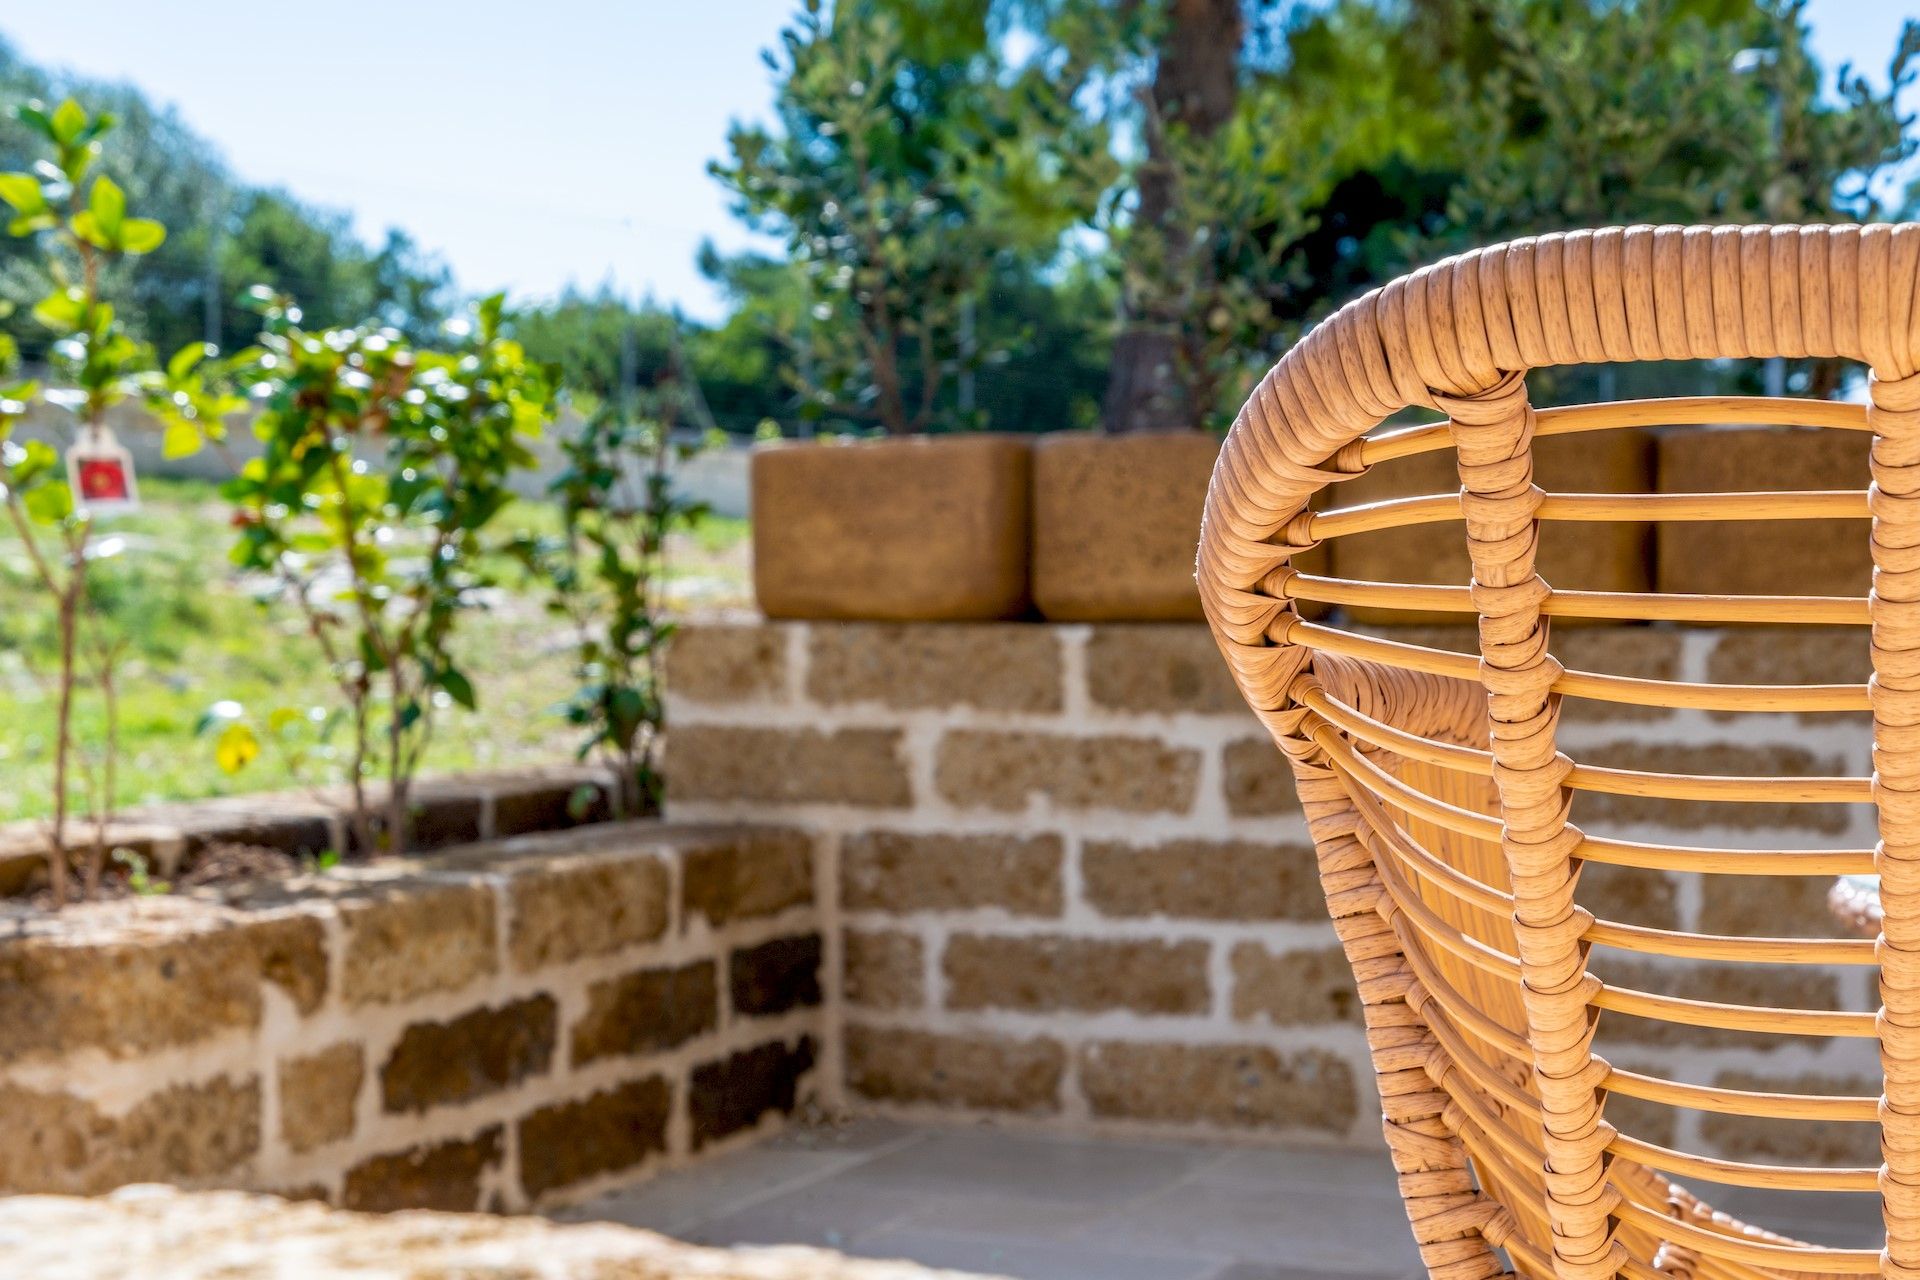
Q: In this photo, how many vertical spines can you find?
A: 2